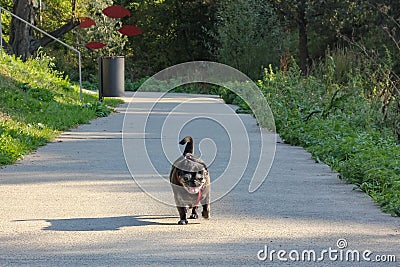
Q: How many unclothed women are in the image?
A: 0